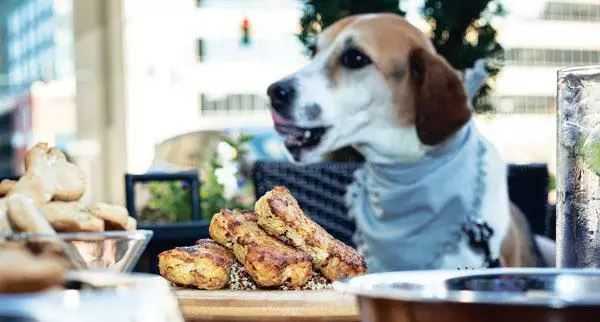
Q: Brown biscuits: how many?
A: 3